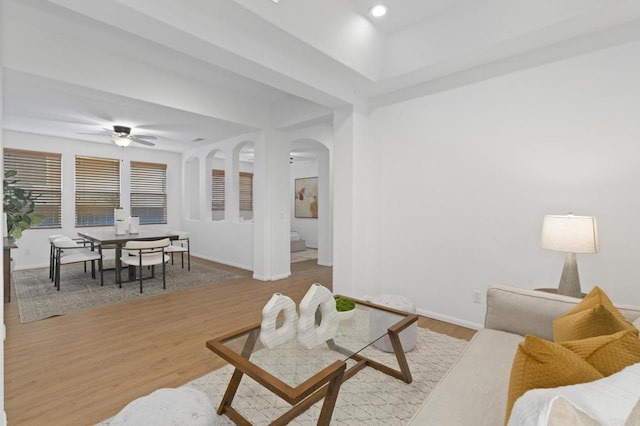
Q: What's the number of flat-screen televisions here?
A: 0